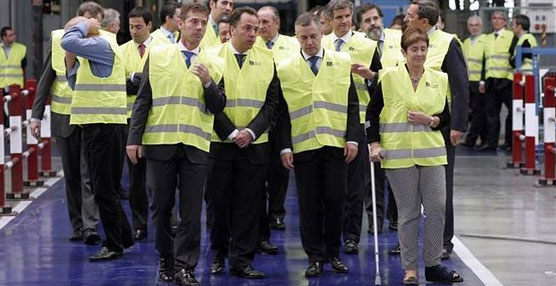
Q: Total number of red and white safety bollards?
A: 7